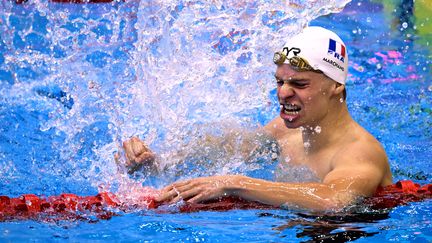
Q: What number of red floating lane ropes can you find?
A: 1